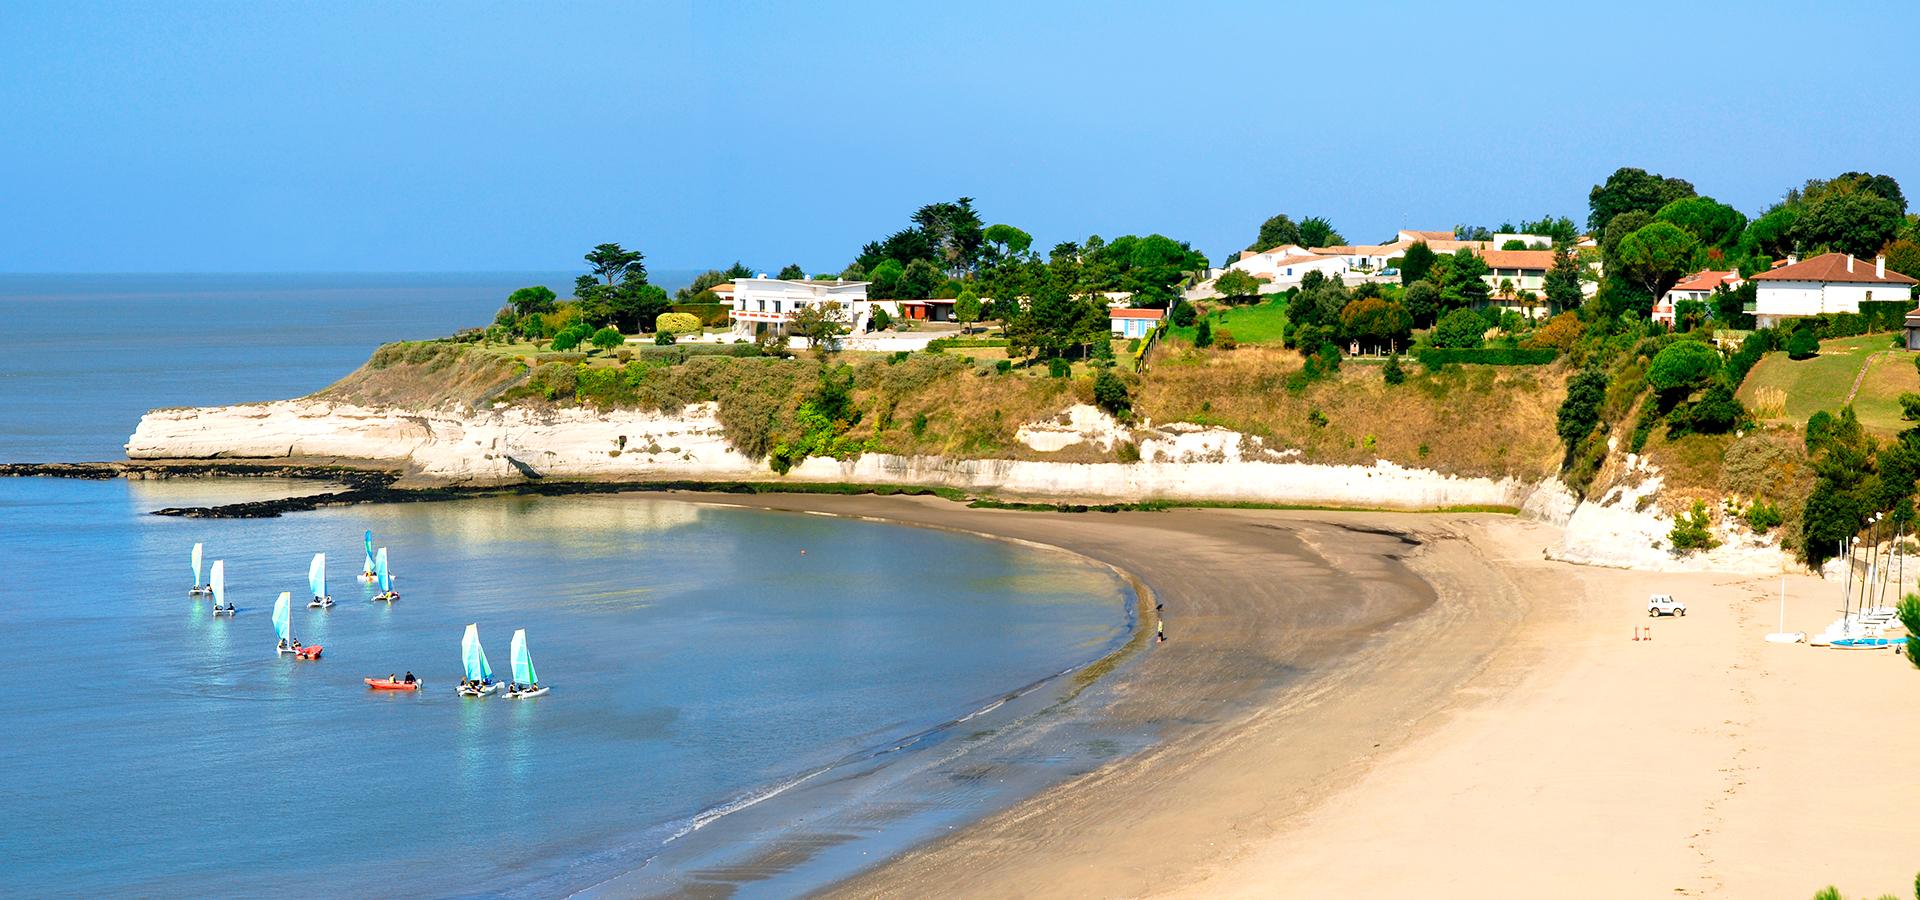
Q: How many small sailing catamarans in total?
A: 8